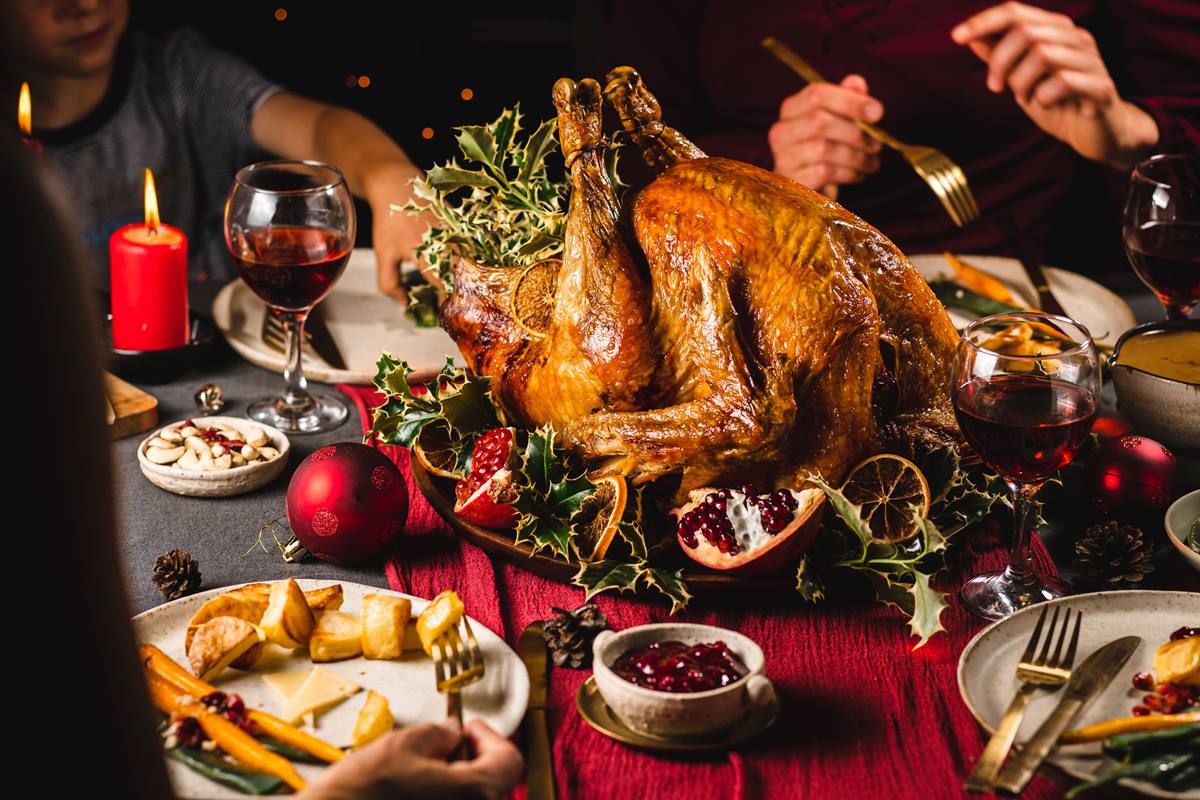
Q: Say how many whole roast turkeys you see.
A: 1